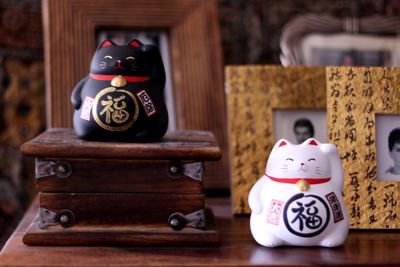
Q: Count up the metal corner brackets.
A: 4